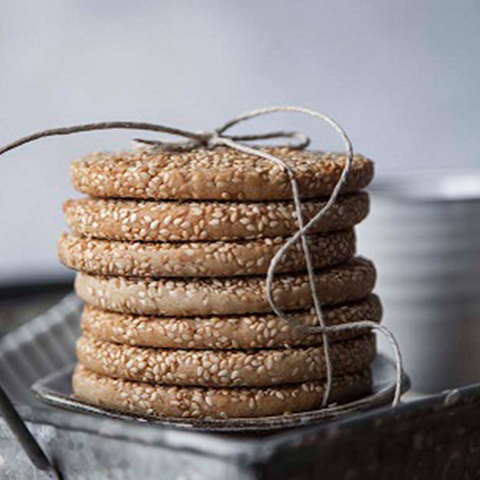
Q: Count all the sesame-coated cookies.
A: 7